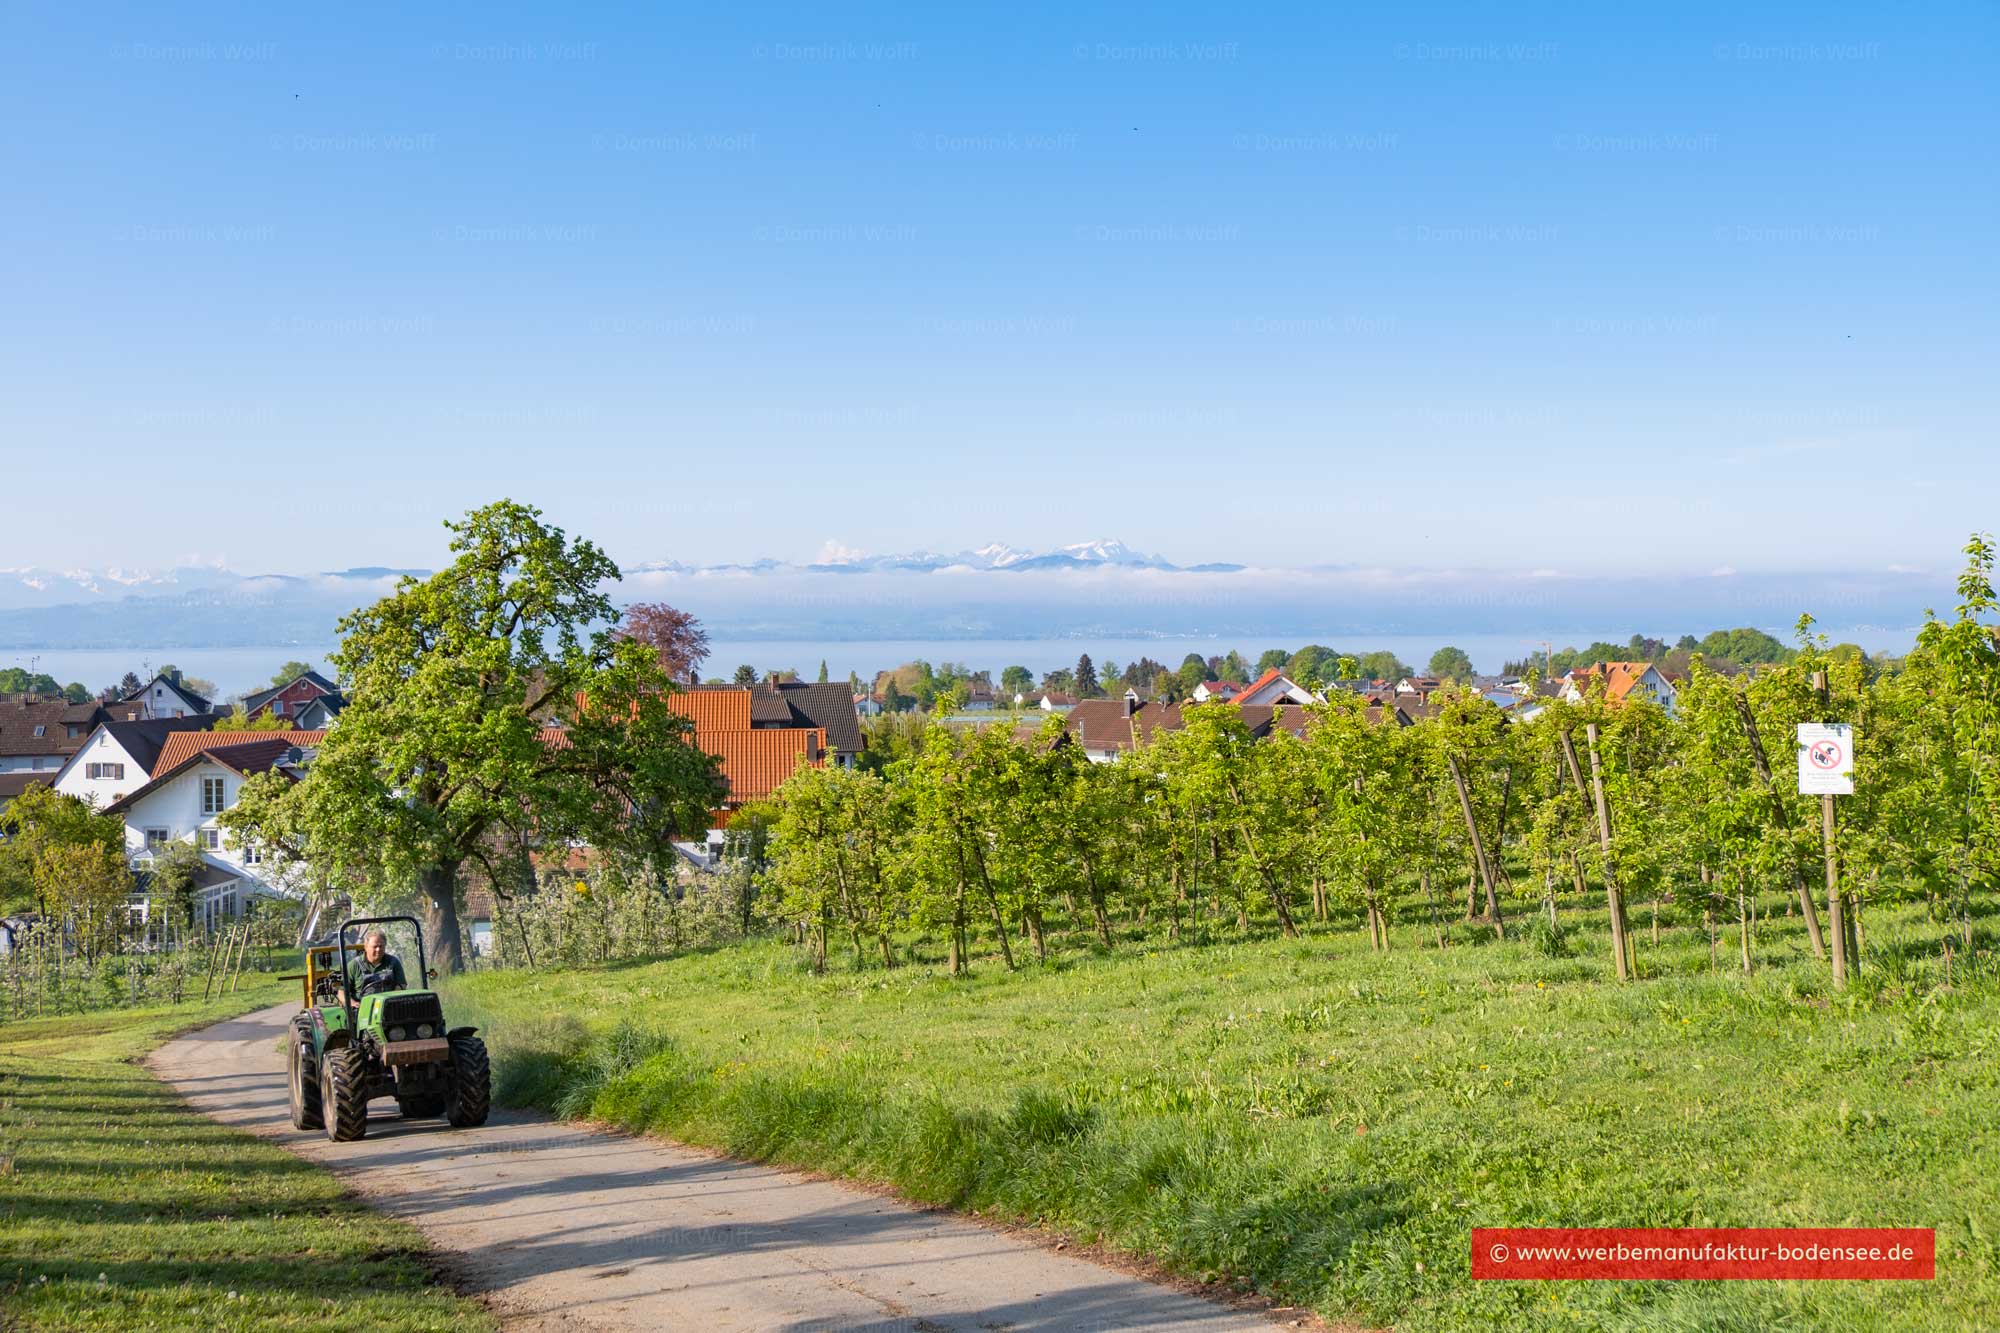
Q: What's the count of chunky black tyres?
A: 4